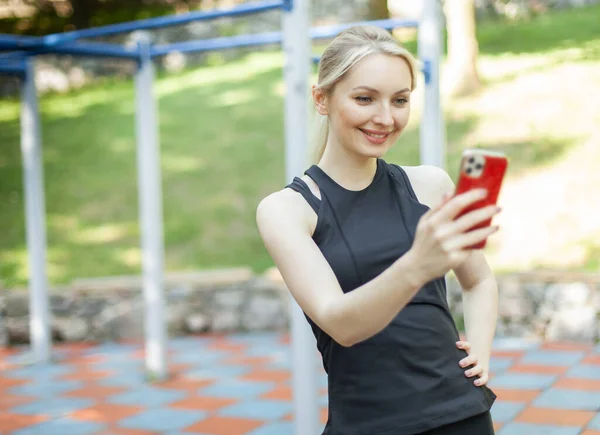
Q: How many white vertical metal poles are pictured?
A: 4